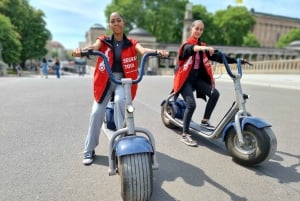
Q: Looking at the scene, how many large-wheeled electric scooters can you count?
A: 2